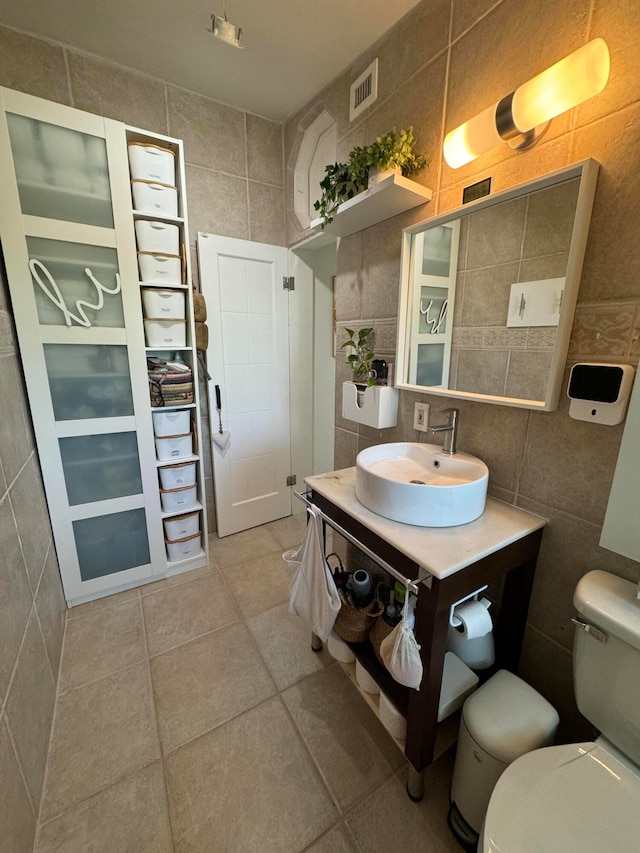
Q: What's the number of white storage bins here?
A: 12